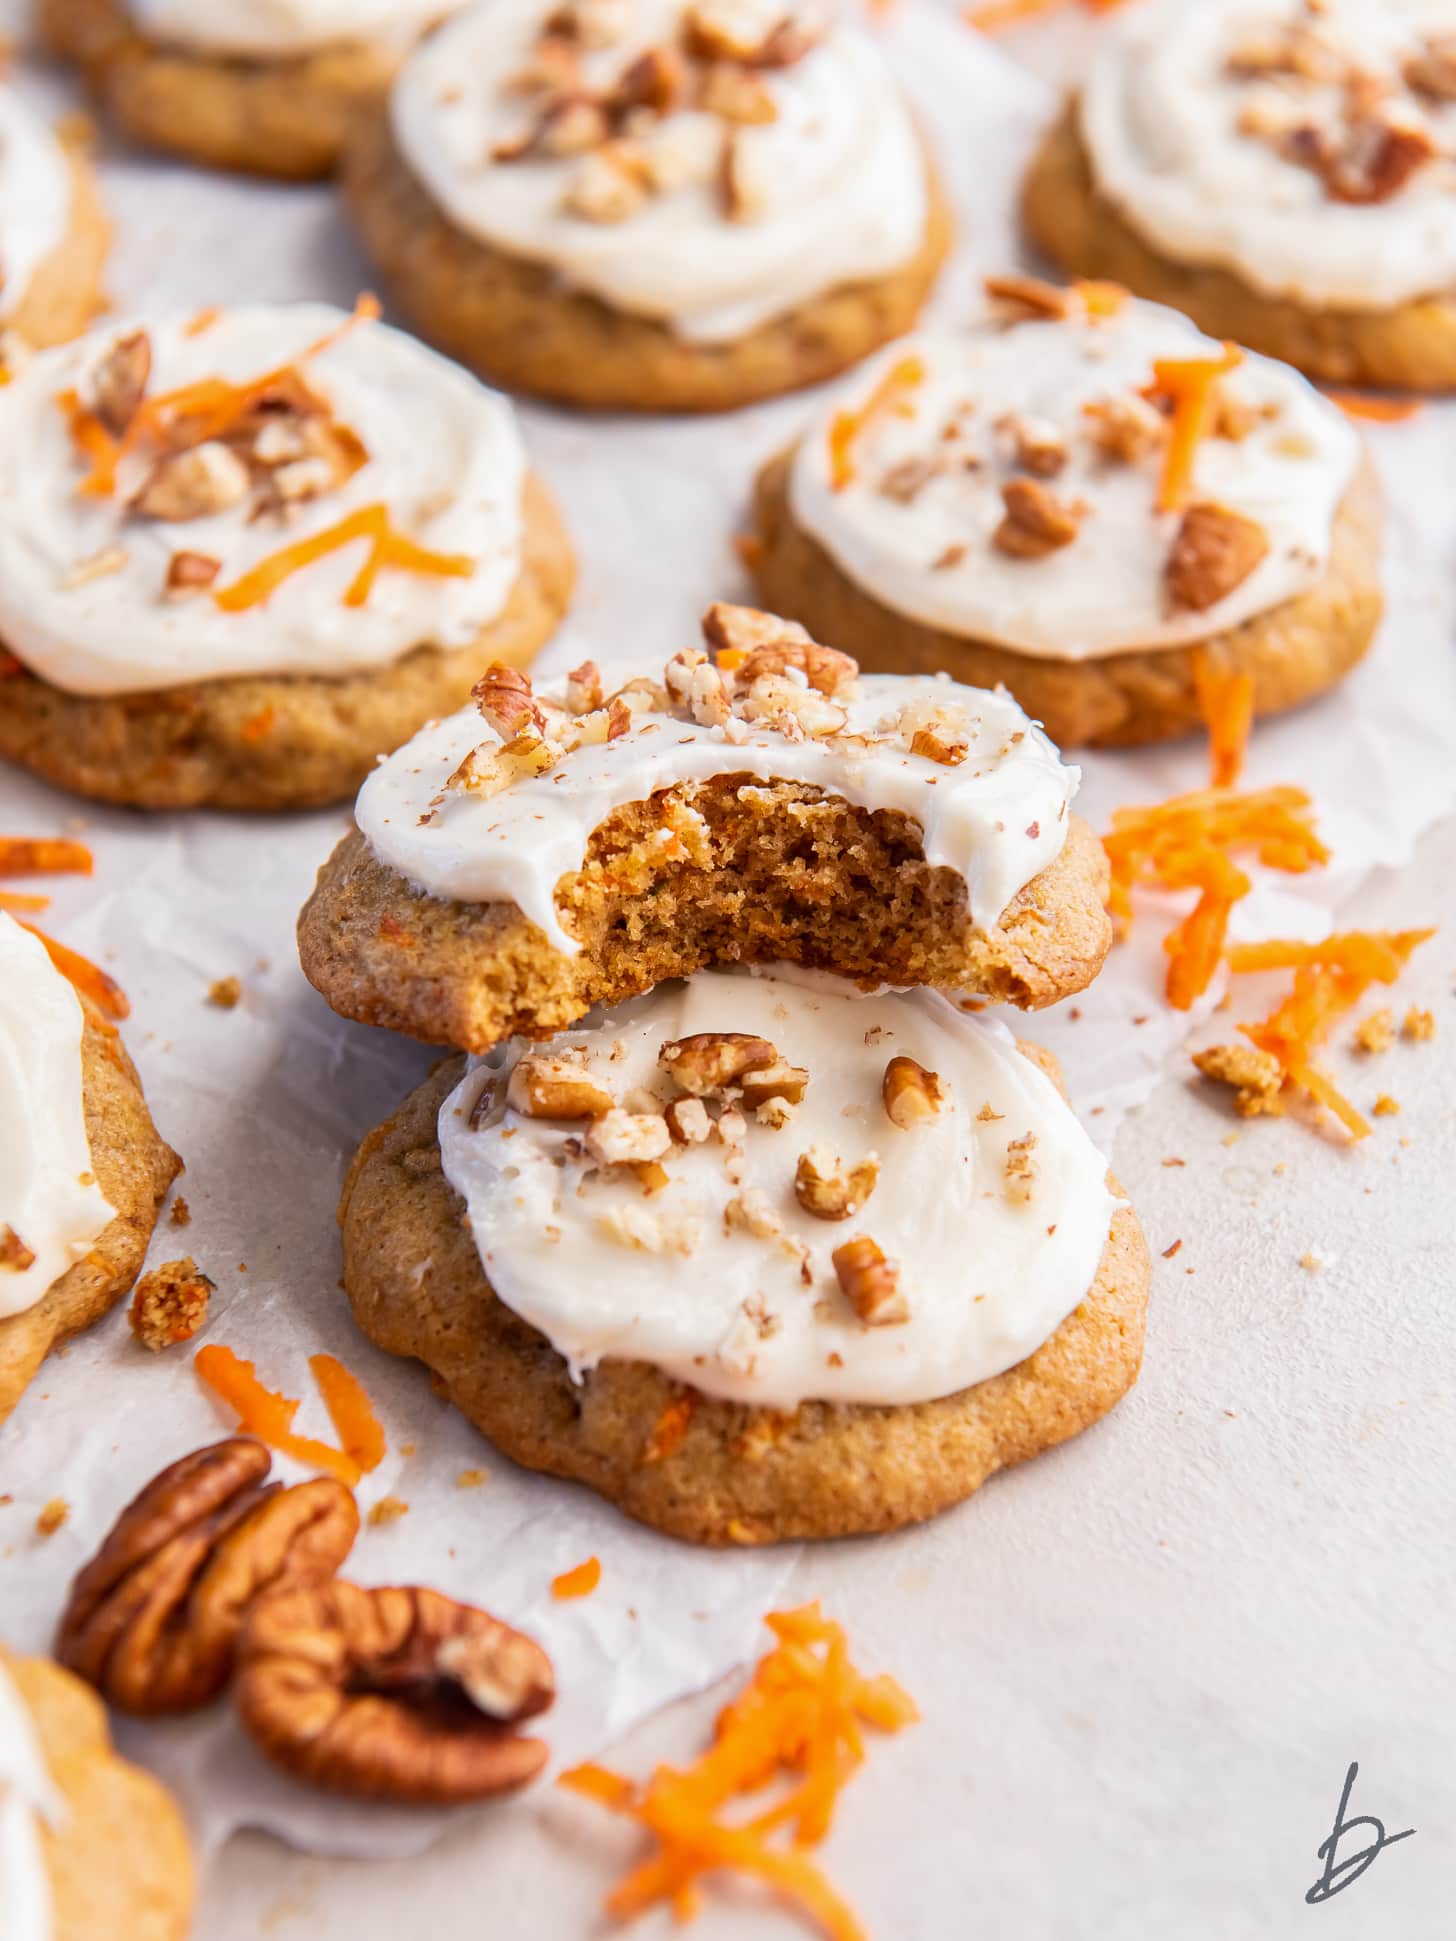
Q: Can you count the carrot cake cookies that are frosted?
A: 10